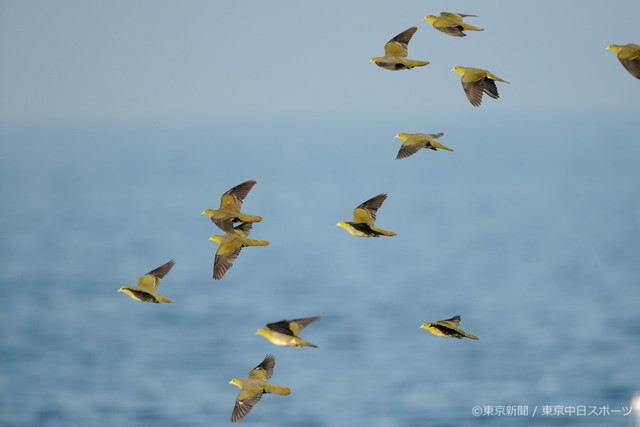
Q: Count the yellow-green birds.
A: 12